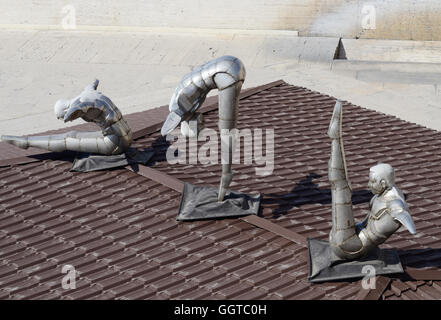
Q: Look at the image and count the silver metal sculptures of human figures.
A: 3